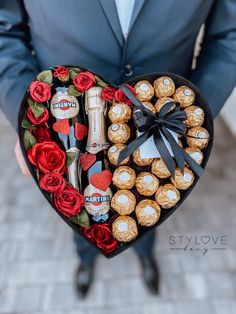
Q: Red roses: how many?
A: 11